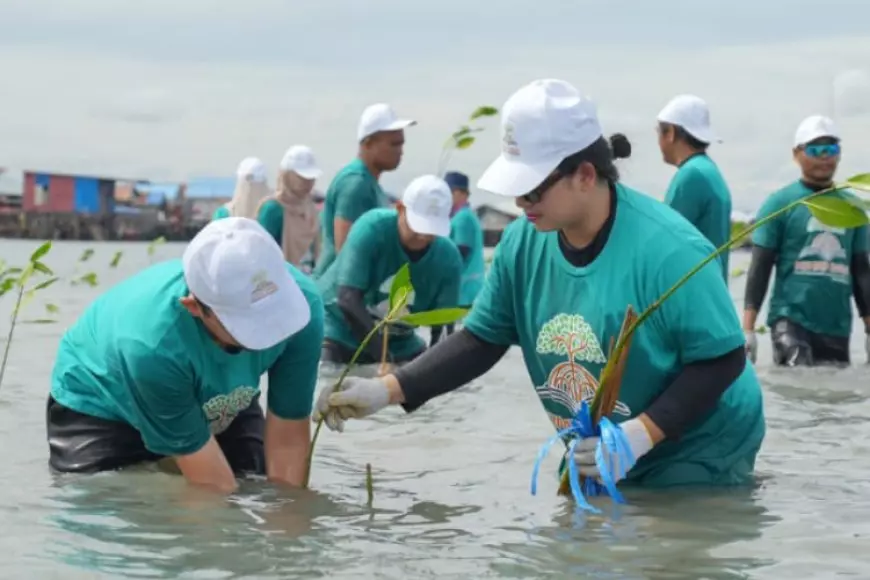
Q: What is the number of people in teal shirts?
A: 9